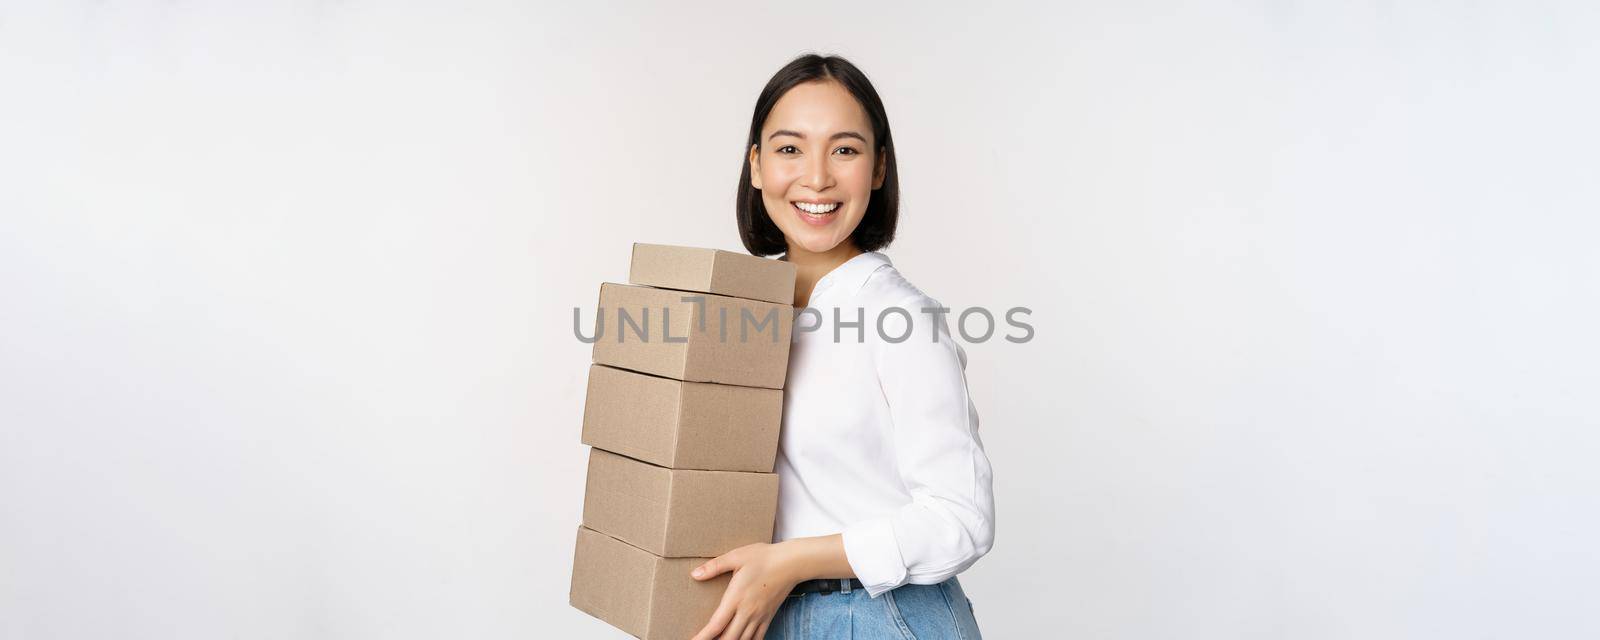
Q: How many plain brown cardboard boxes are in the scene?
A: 5